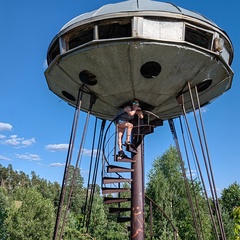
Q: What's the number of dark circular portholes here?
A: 4